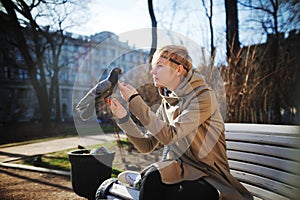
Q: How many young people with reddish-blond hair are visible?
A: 1